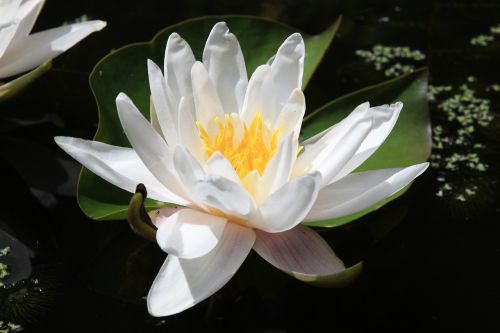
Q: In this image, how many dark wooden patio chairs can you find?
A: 0